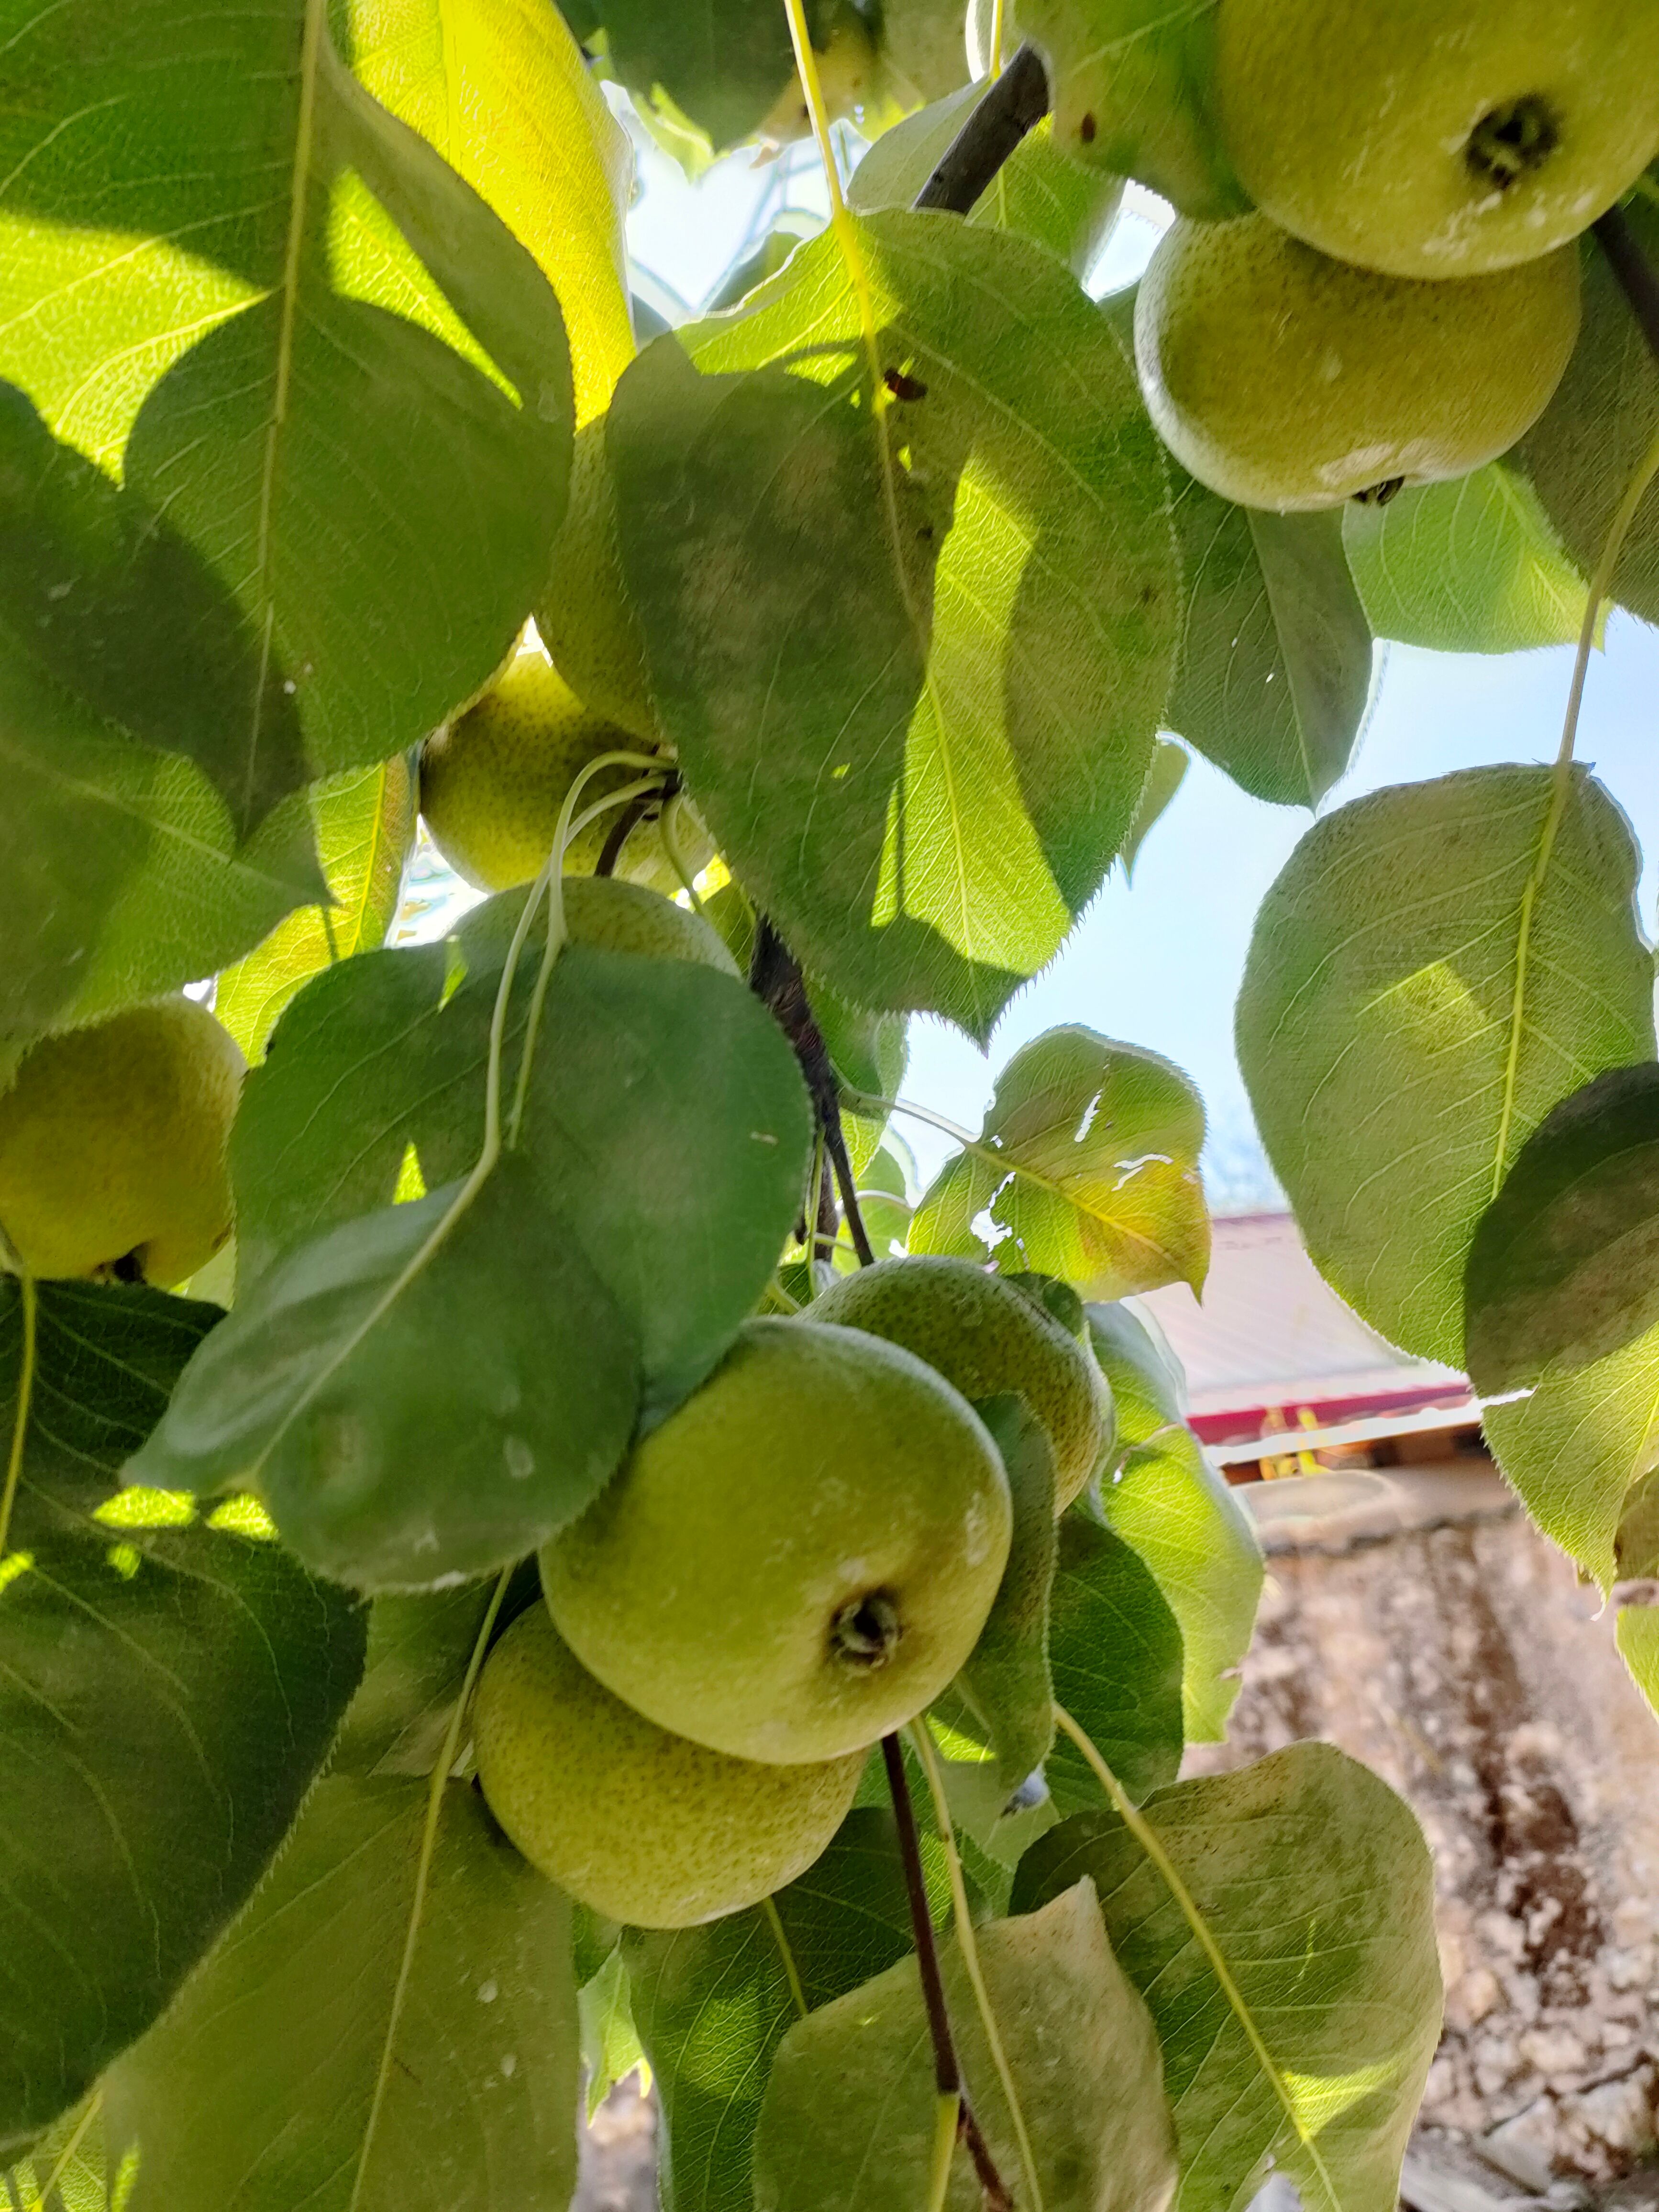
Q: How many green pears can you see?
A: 9